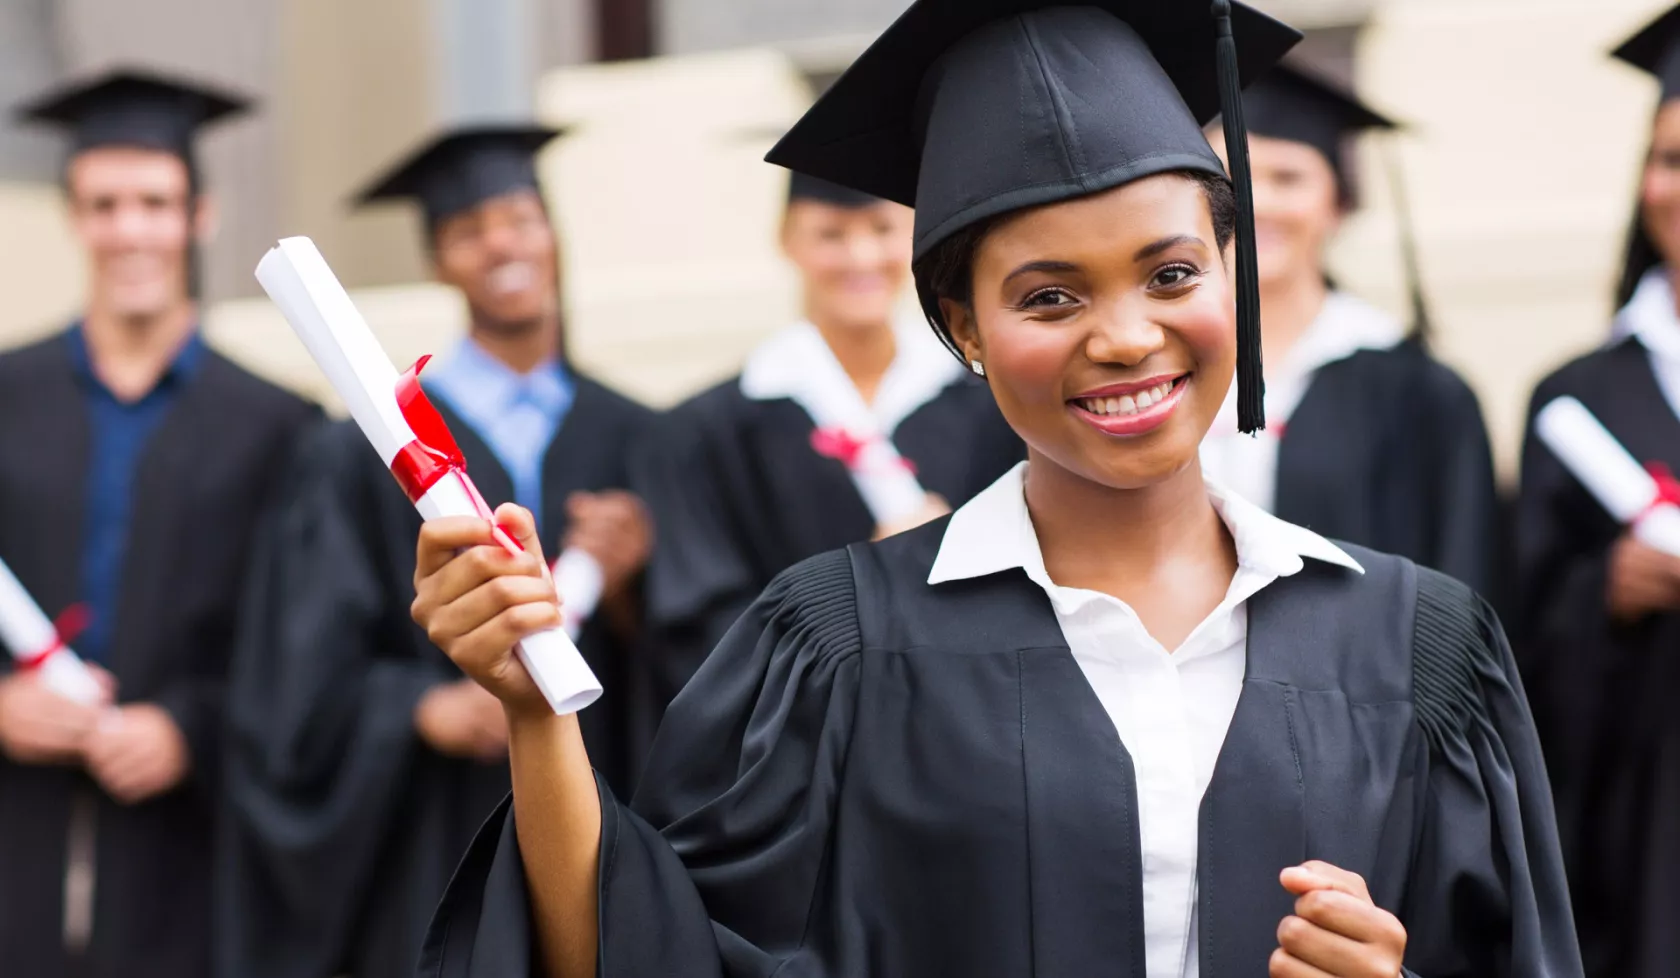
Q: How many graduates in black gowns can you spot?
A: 6